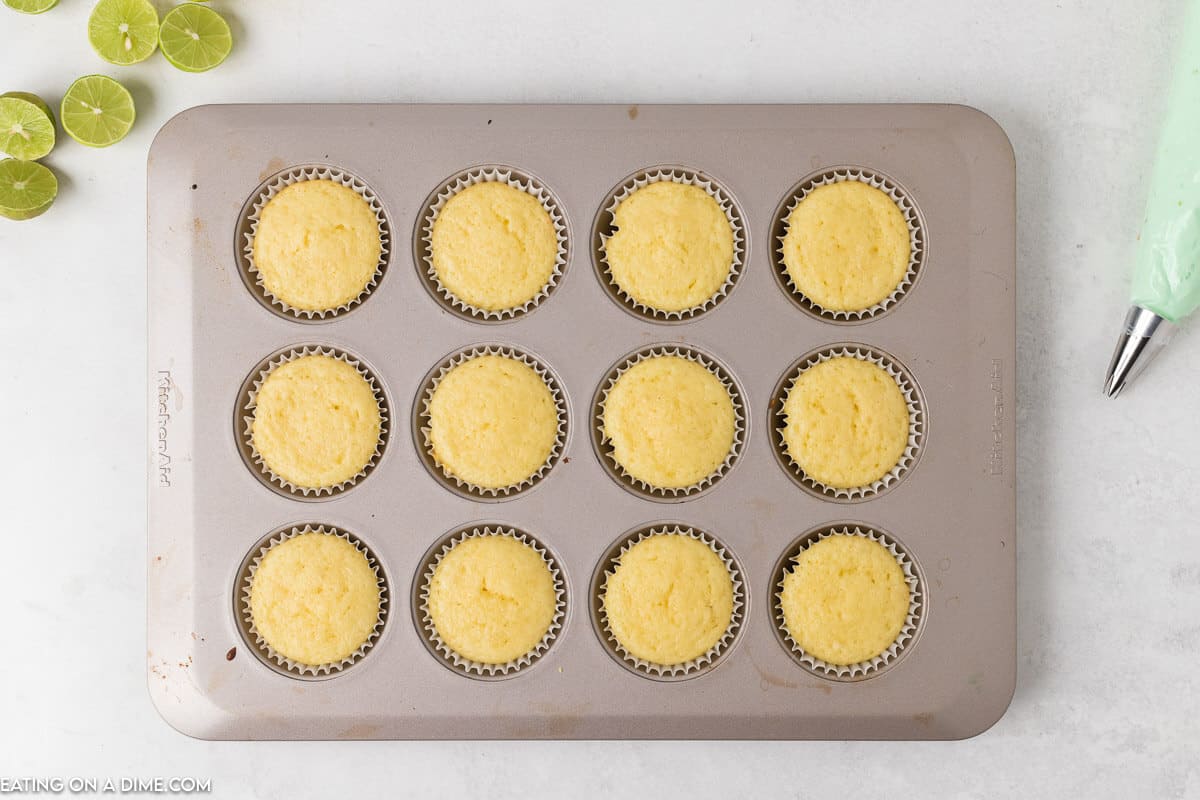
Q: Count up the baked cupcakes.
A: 12